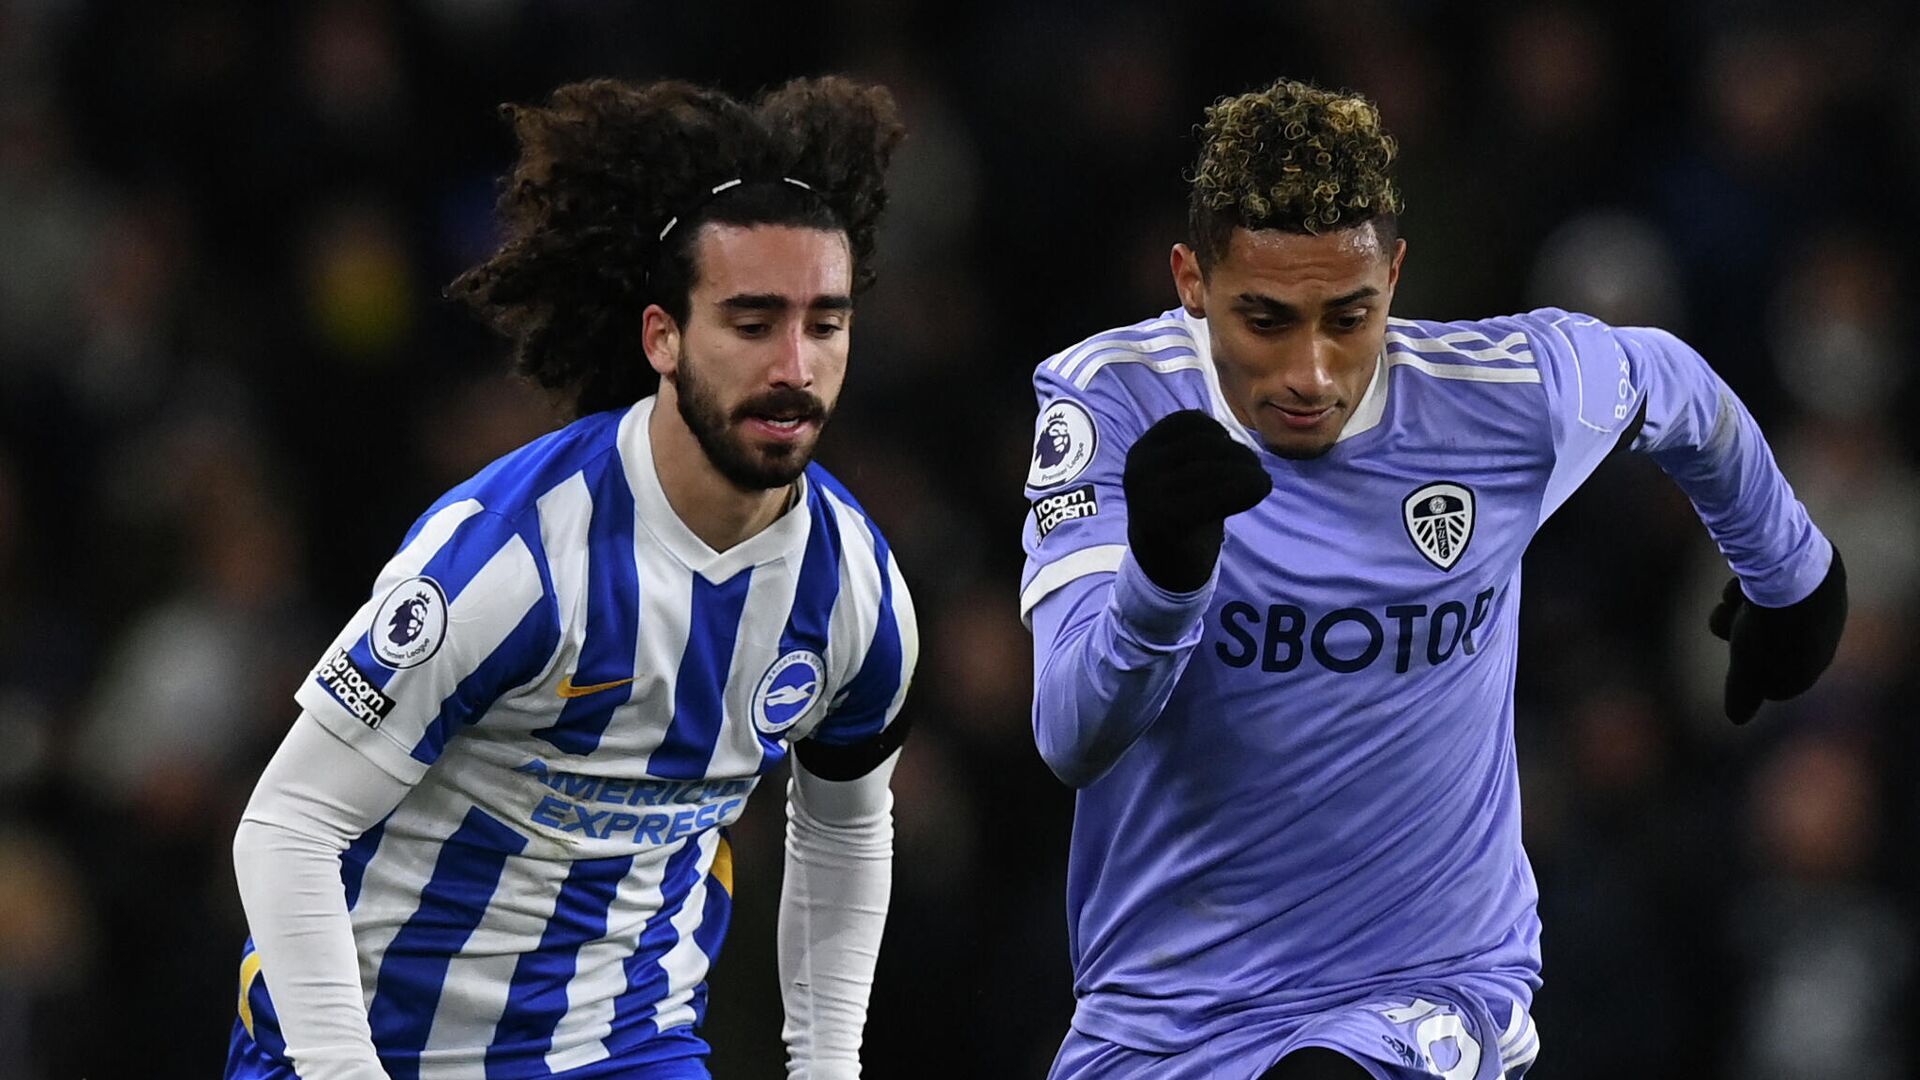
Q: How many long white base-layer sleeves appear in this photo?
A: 2